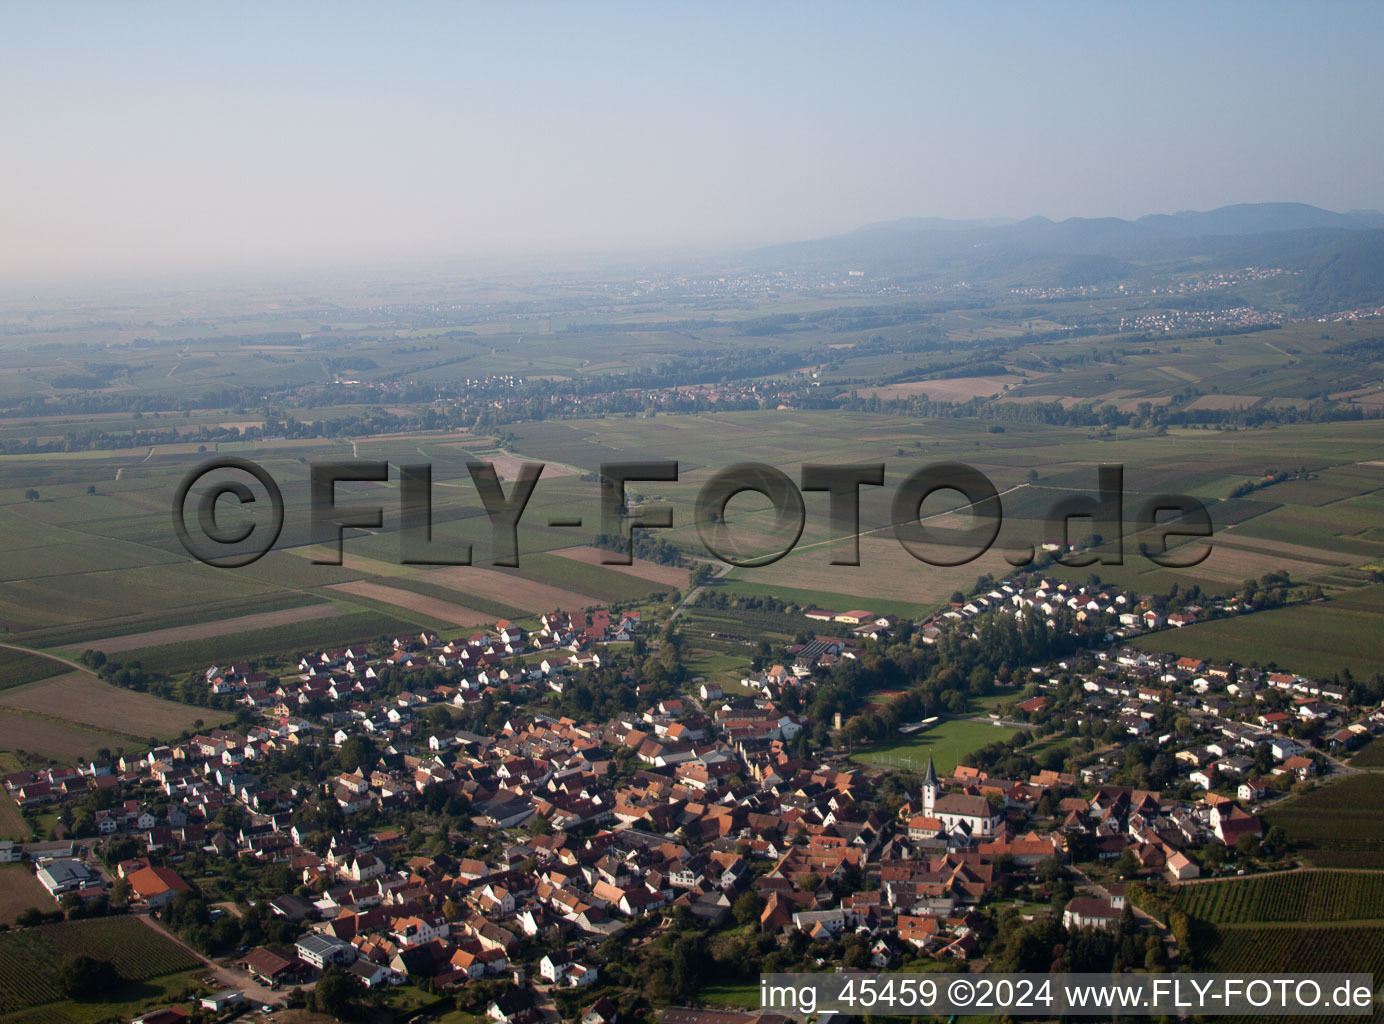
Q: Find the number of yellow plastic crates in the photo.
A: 0